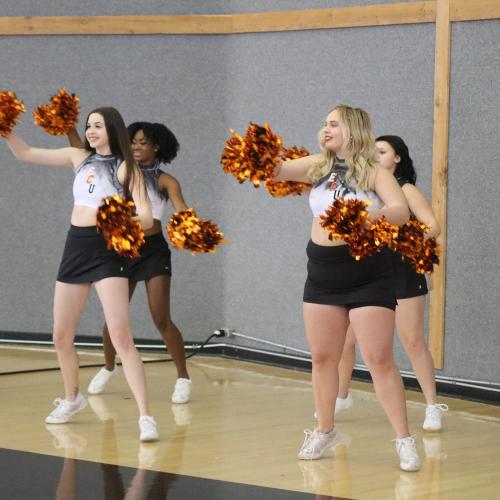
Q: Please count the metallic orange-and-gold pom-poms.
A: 8